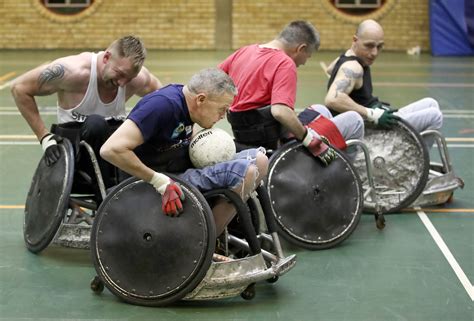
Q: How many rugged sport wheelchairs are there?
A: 4